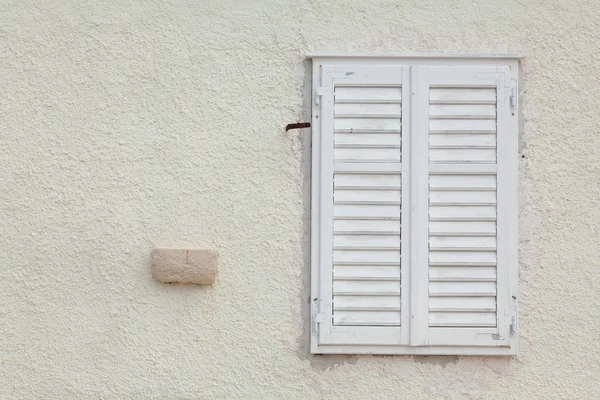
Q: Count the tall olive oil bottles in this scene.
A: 0